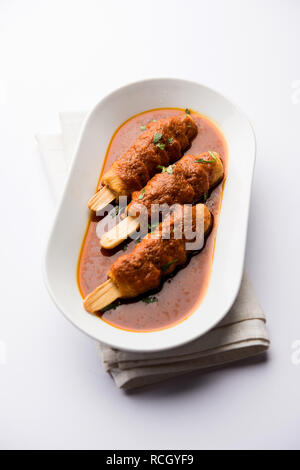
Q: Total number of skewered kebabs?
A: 3